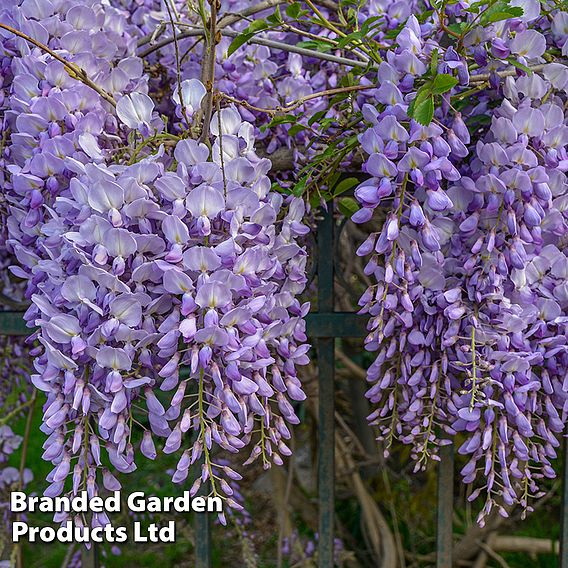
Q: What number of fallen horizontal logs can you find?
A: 1